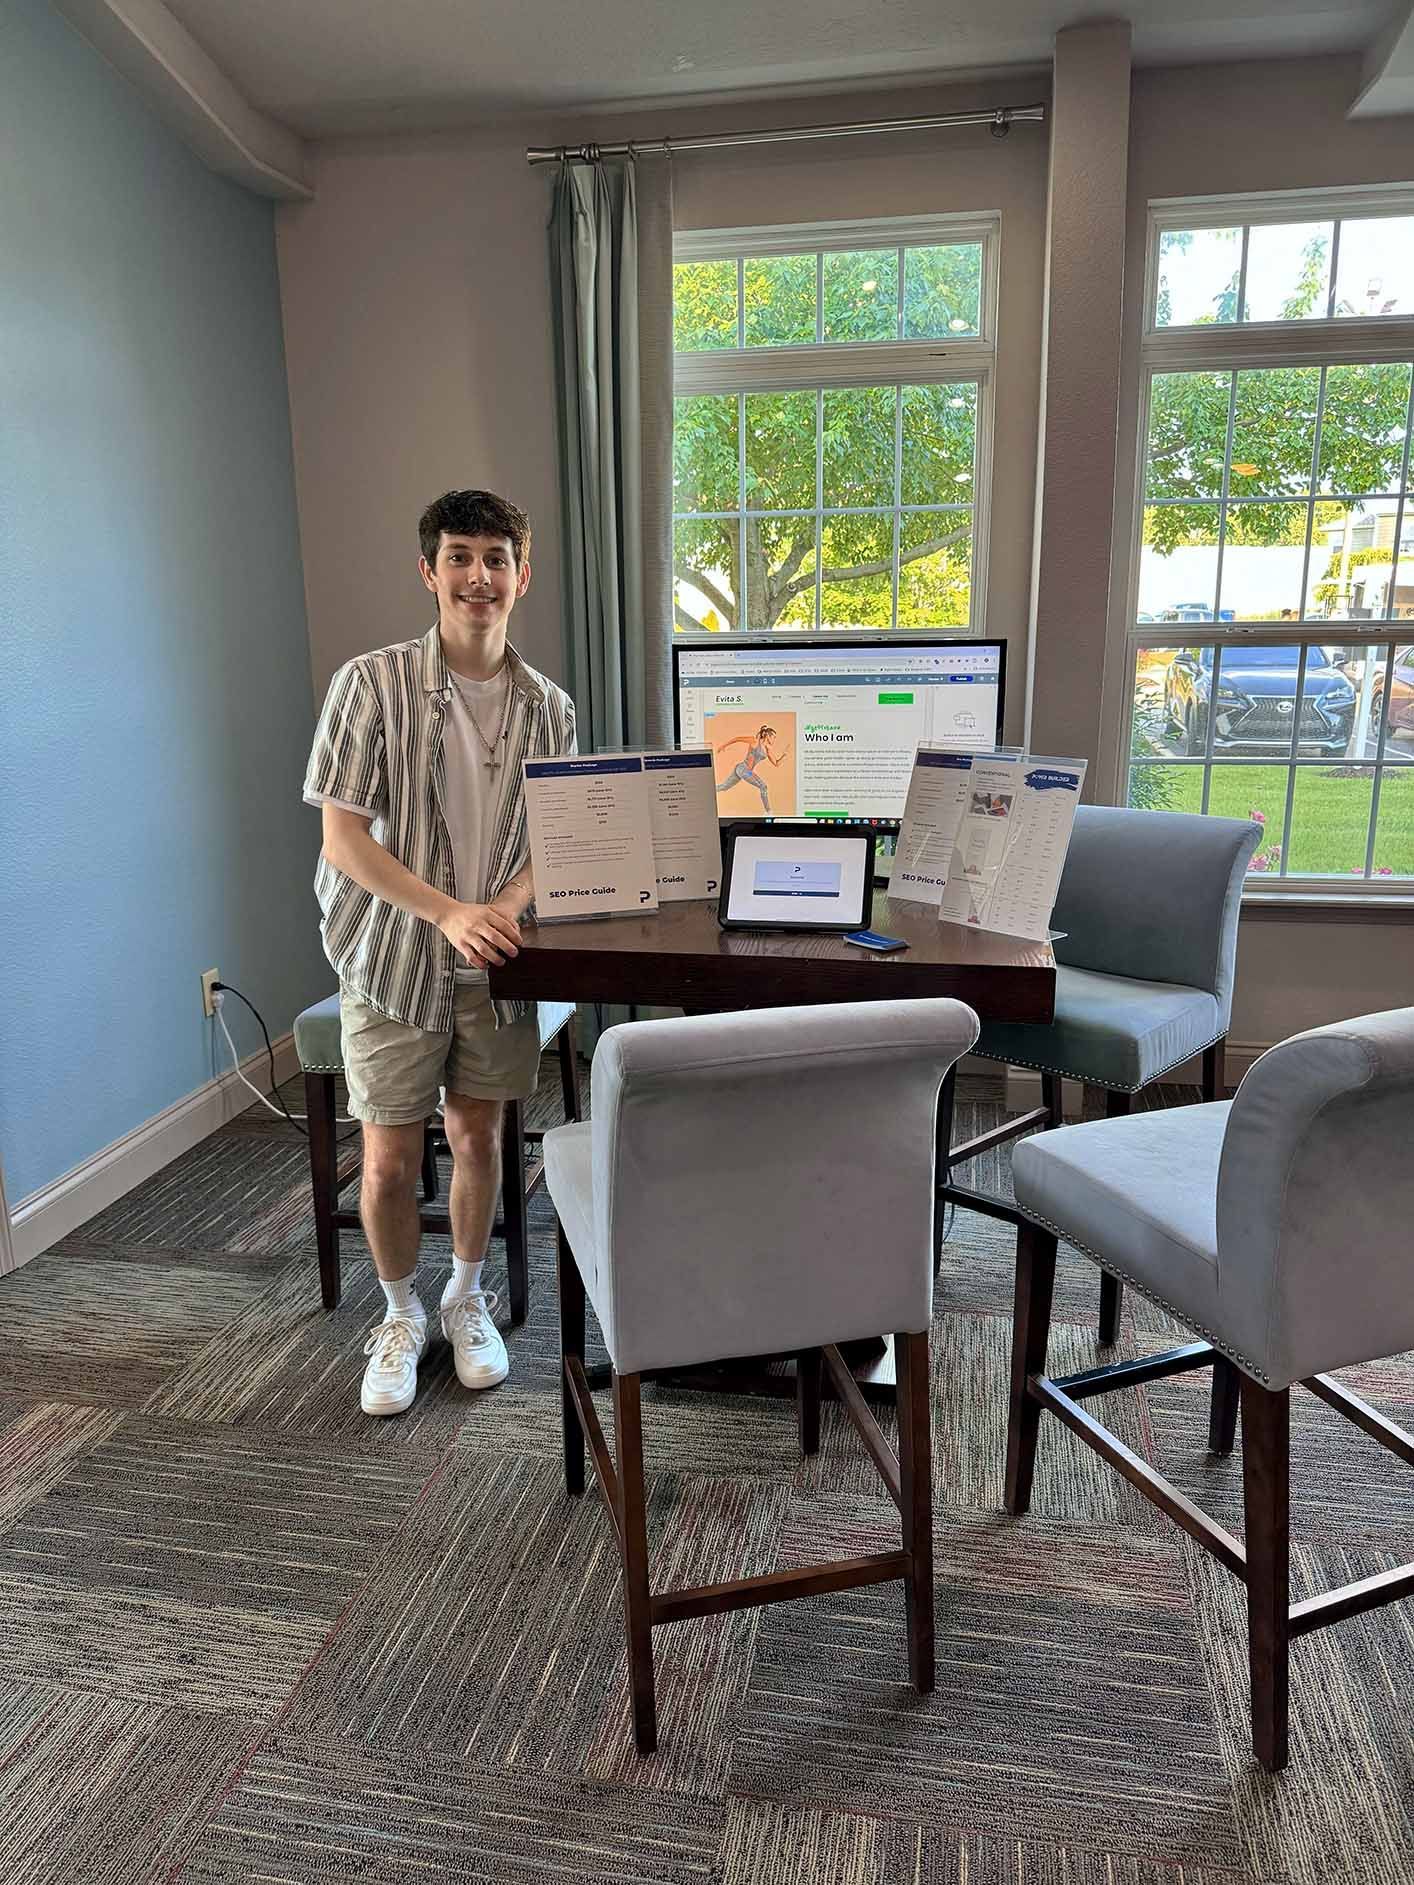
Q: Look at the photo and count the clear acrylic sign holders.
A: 4